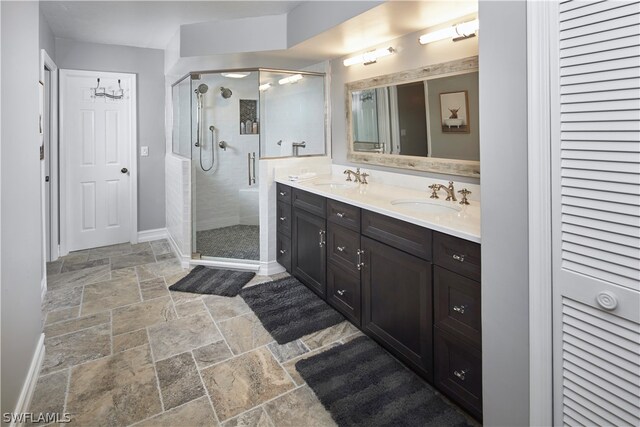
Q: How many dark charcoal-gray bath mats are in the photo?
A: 3